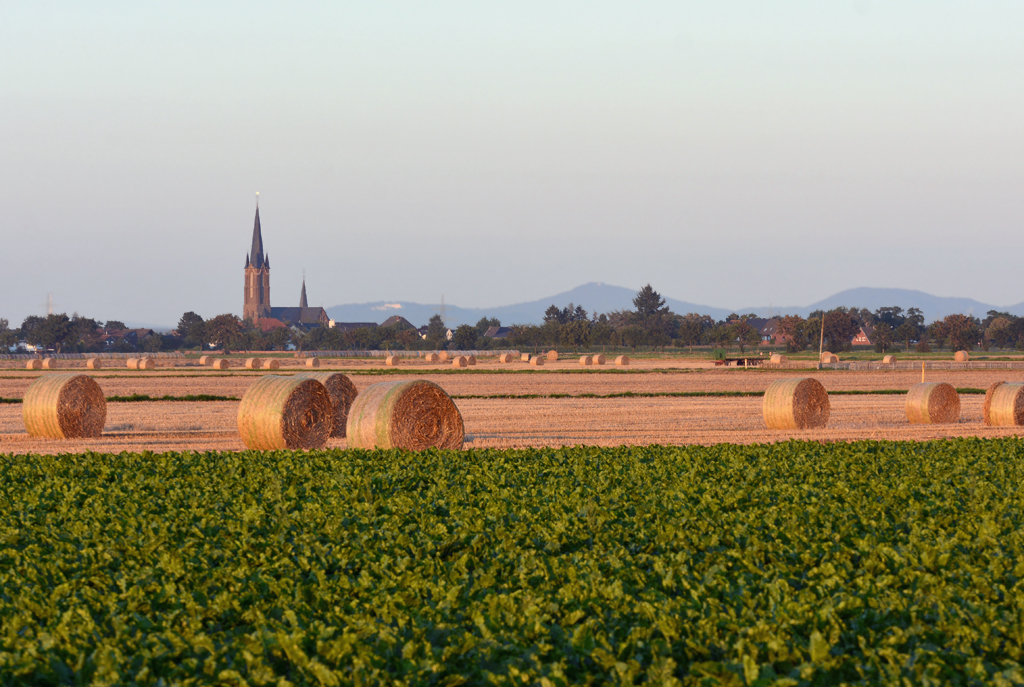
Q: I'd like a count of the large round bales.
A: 7